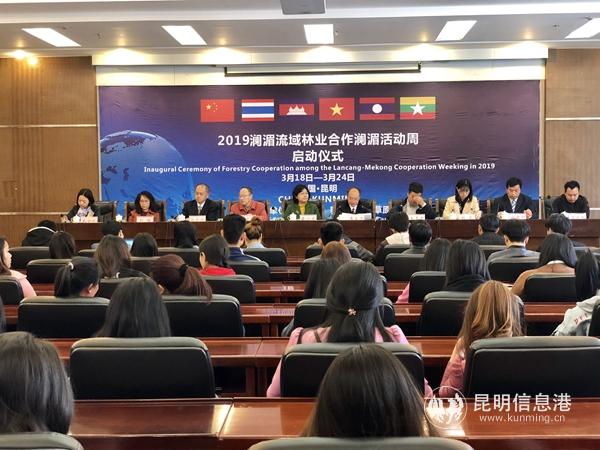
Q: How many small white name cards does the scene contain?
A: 10